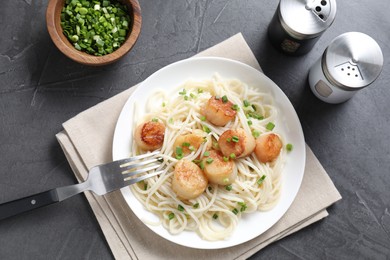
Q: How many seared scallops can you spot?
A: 7